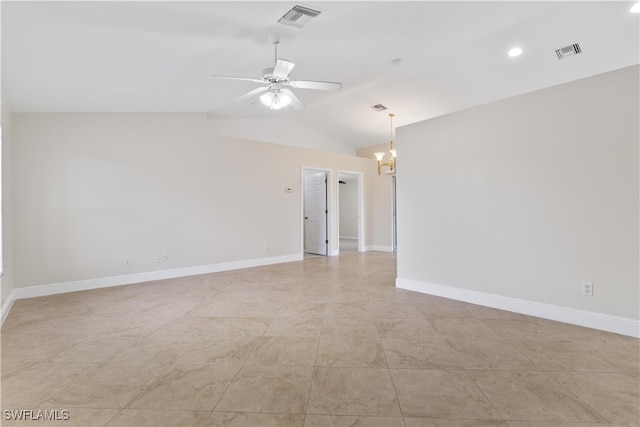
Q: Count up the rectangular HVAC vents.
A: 3